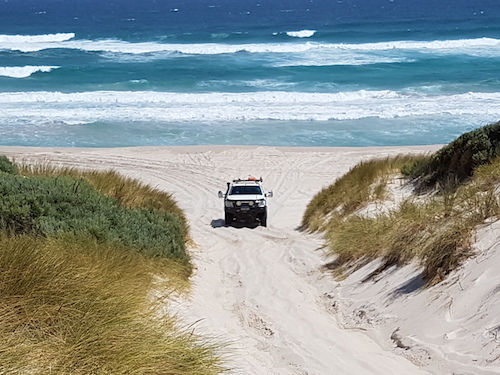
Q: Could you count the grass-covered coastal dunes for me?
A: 2